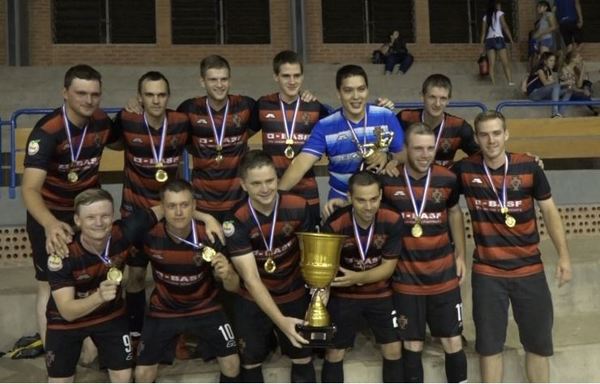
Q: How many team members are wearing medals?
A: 12